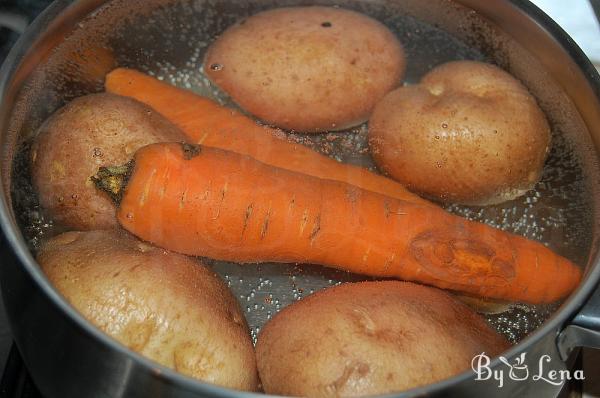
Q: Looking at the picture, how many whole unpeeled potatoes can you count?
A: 5